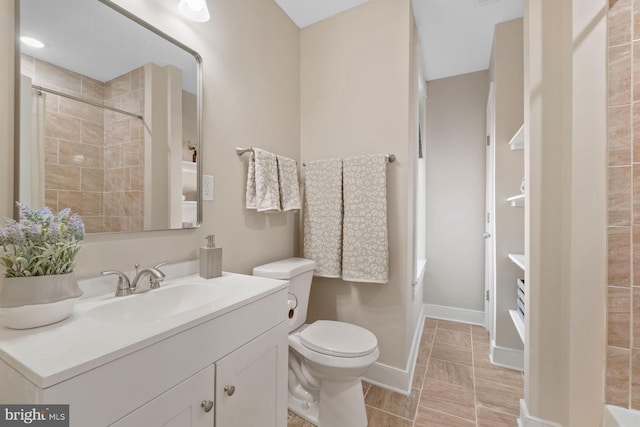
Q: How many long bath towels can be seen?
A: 2